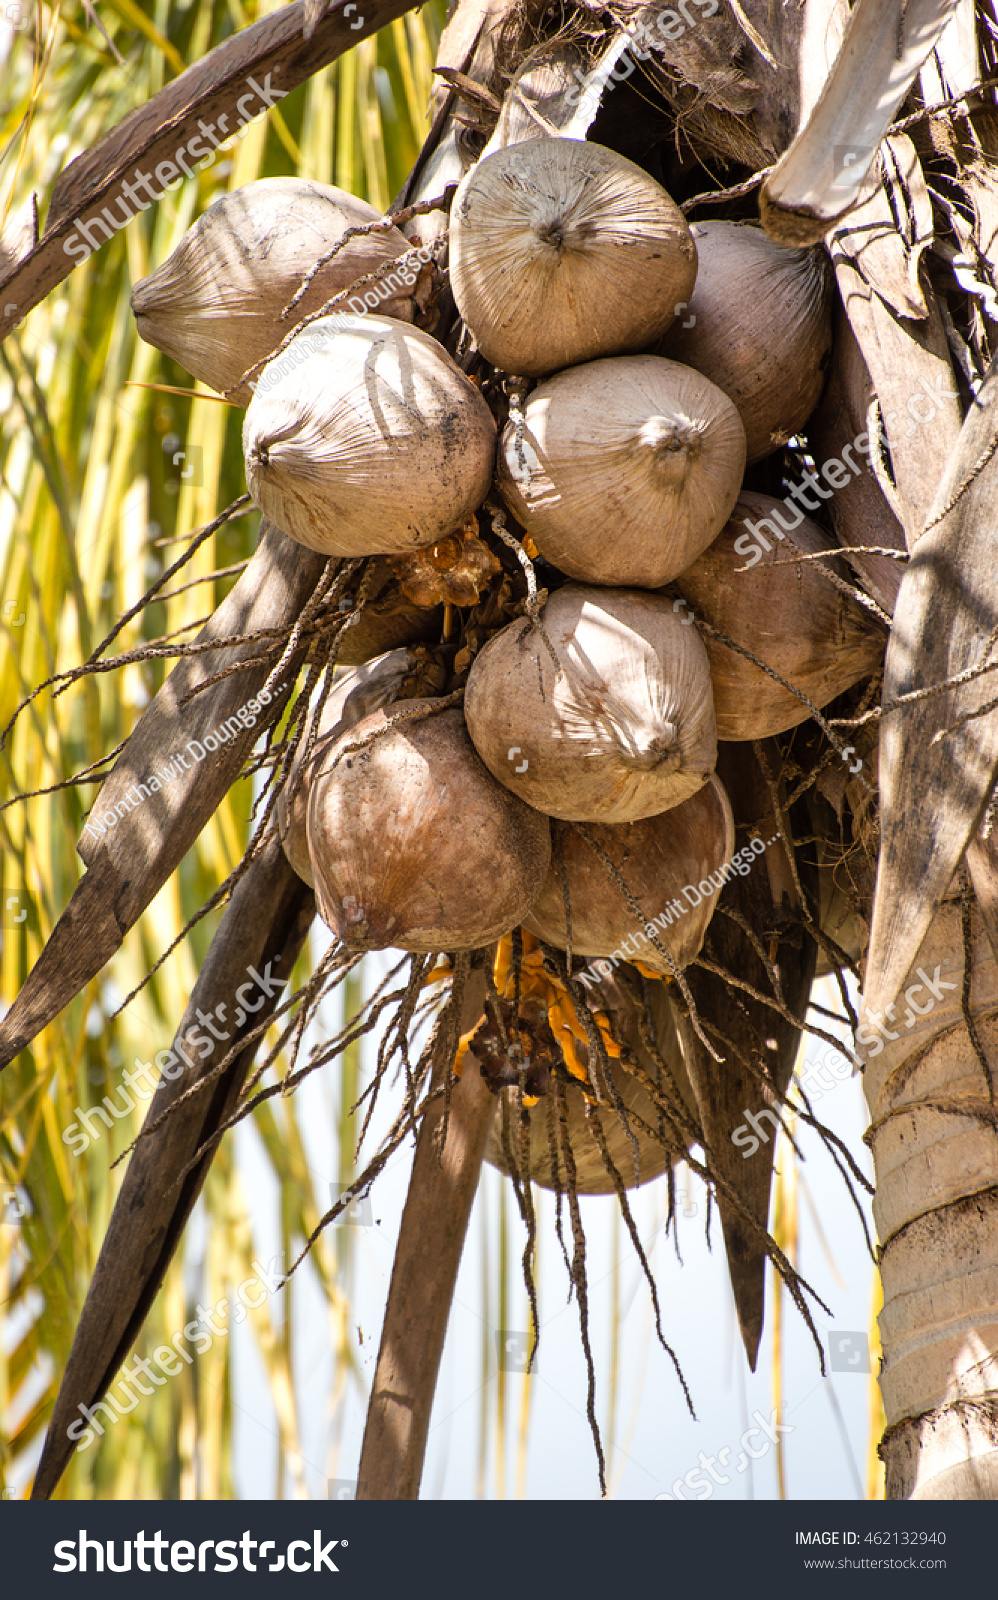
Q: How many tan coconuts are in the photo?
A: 11